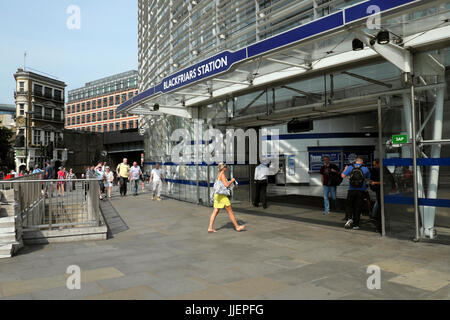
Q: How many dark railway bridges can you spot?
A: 1